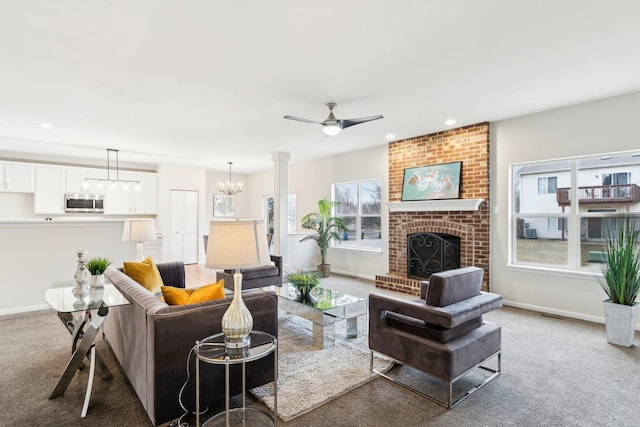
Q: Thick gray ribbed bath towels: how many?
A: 0